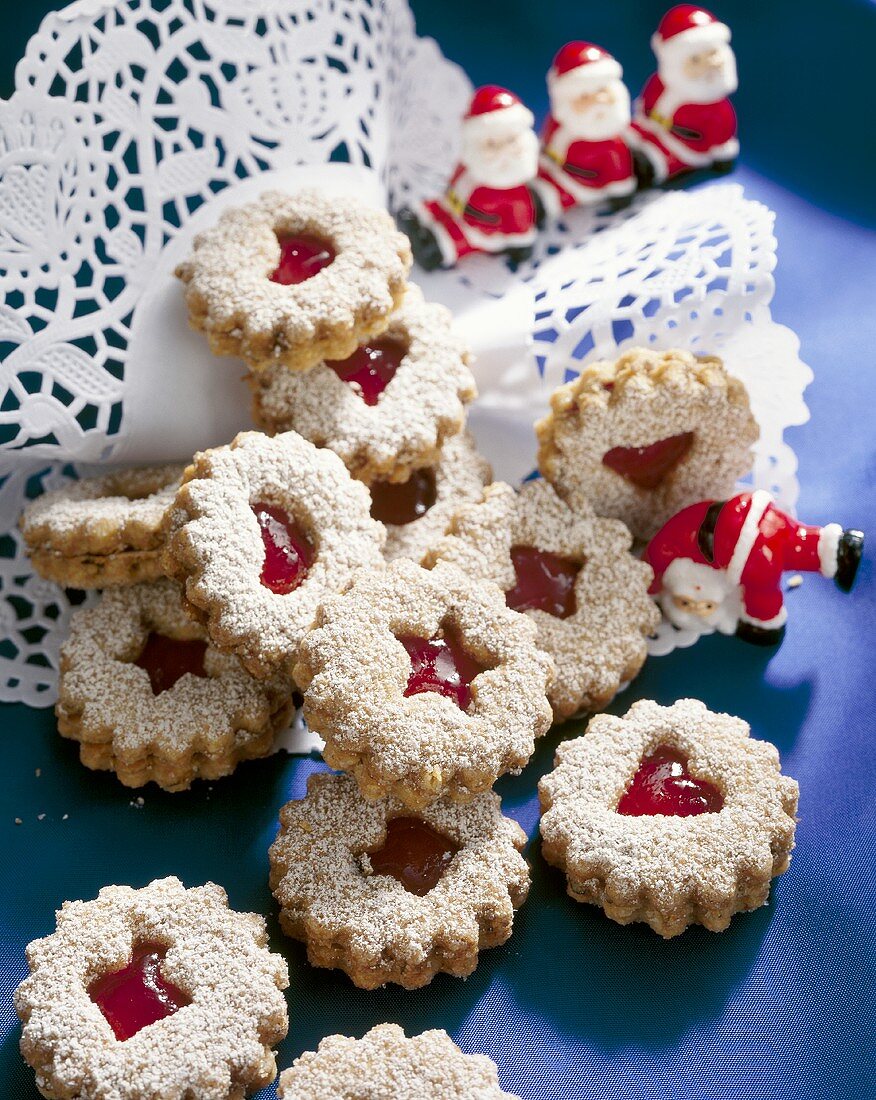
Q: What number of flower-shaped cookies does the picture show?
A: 13